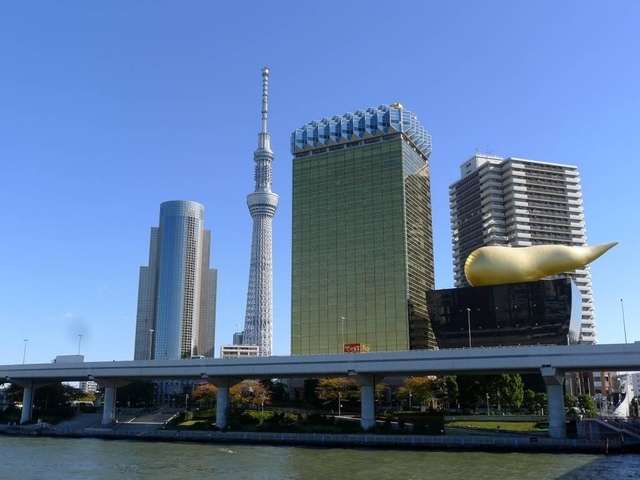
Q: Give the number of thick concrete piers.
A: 5